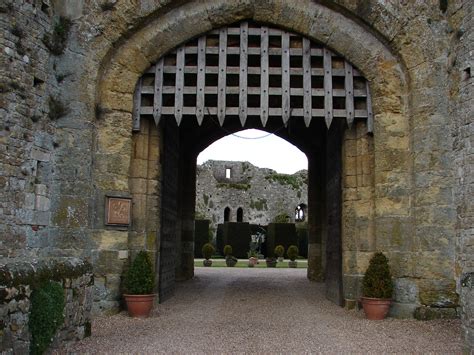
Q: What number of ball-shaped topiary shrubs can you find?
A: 4